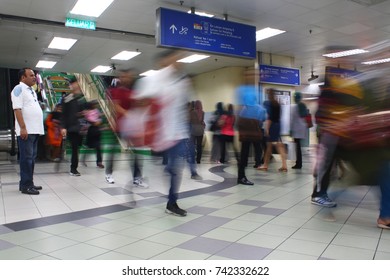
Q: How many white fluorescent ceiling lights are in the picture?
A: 11